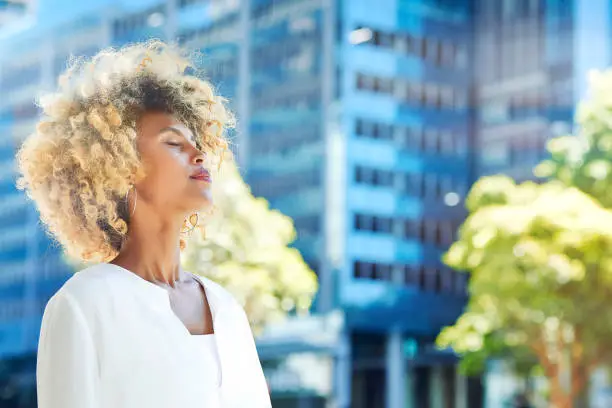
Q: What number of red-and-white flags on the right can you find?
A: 0